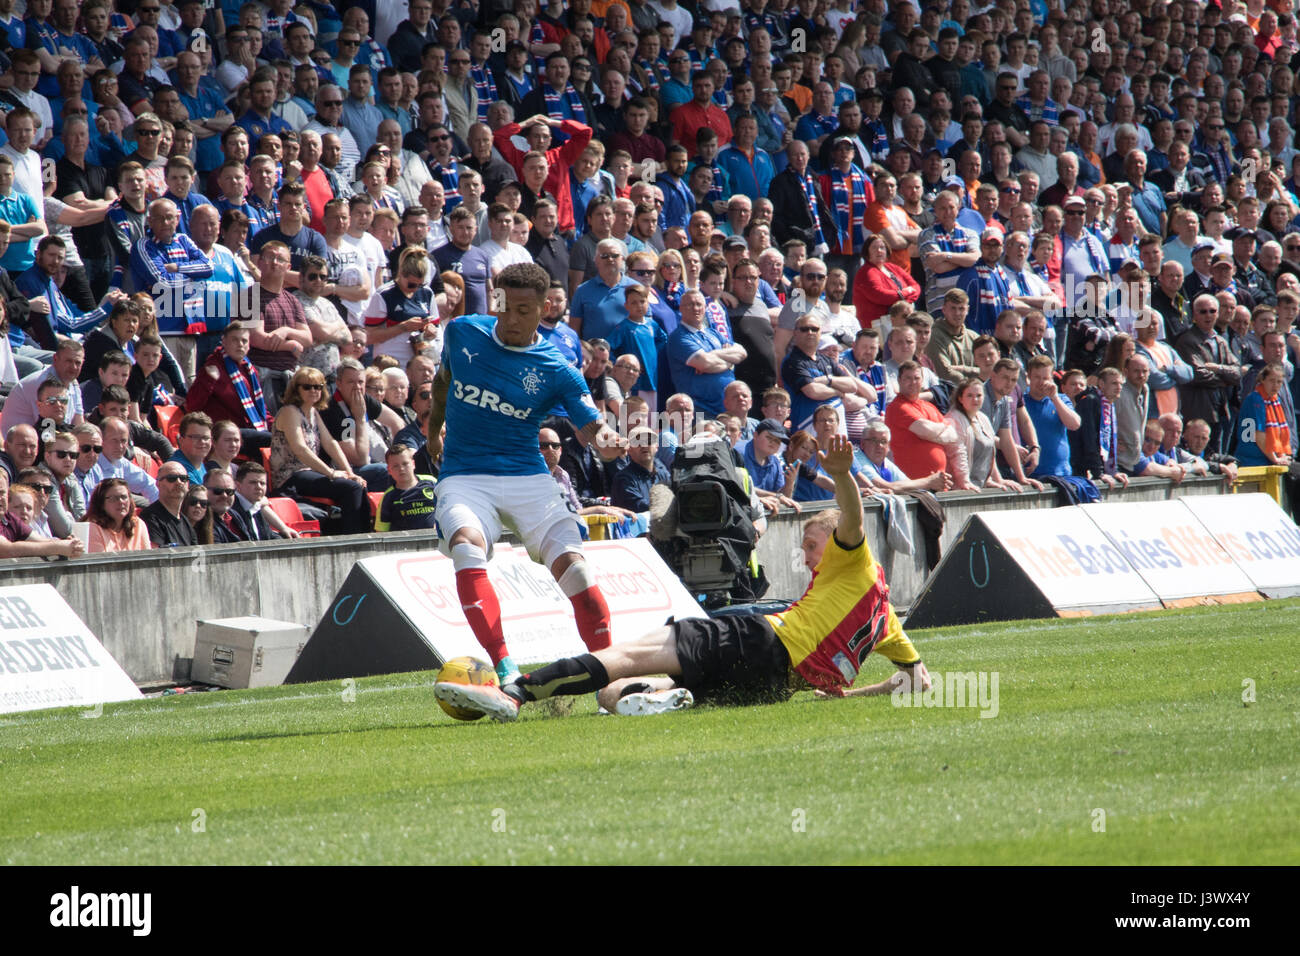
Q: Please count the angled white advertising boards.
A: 3